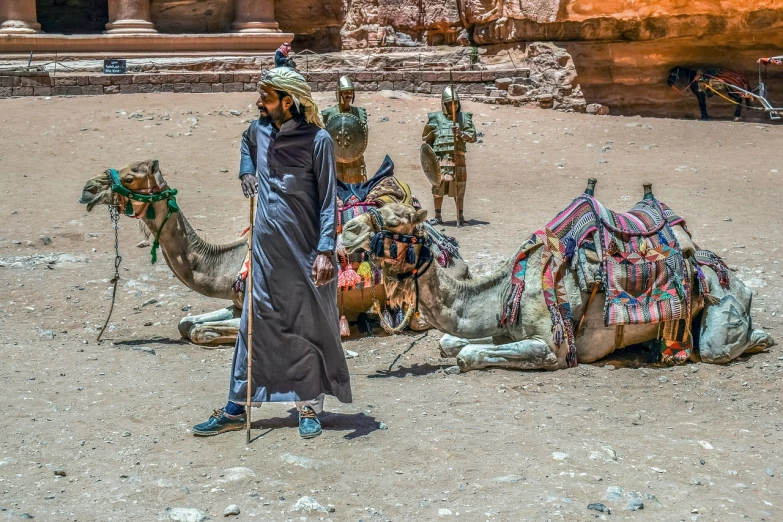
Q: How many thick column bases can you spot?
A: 3